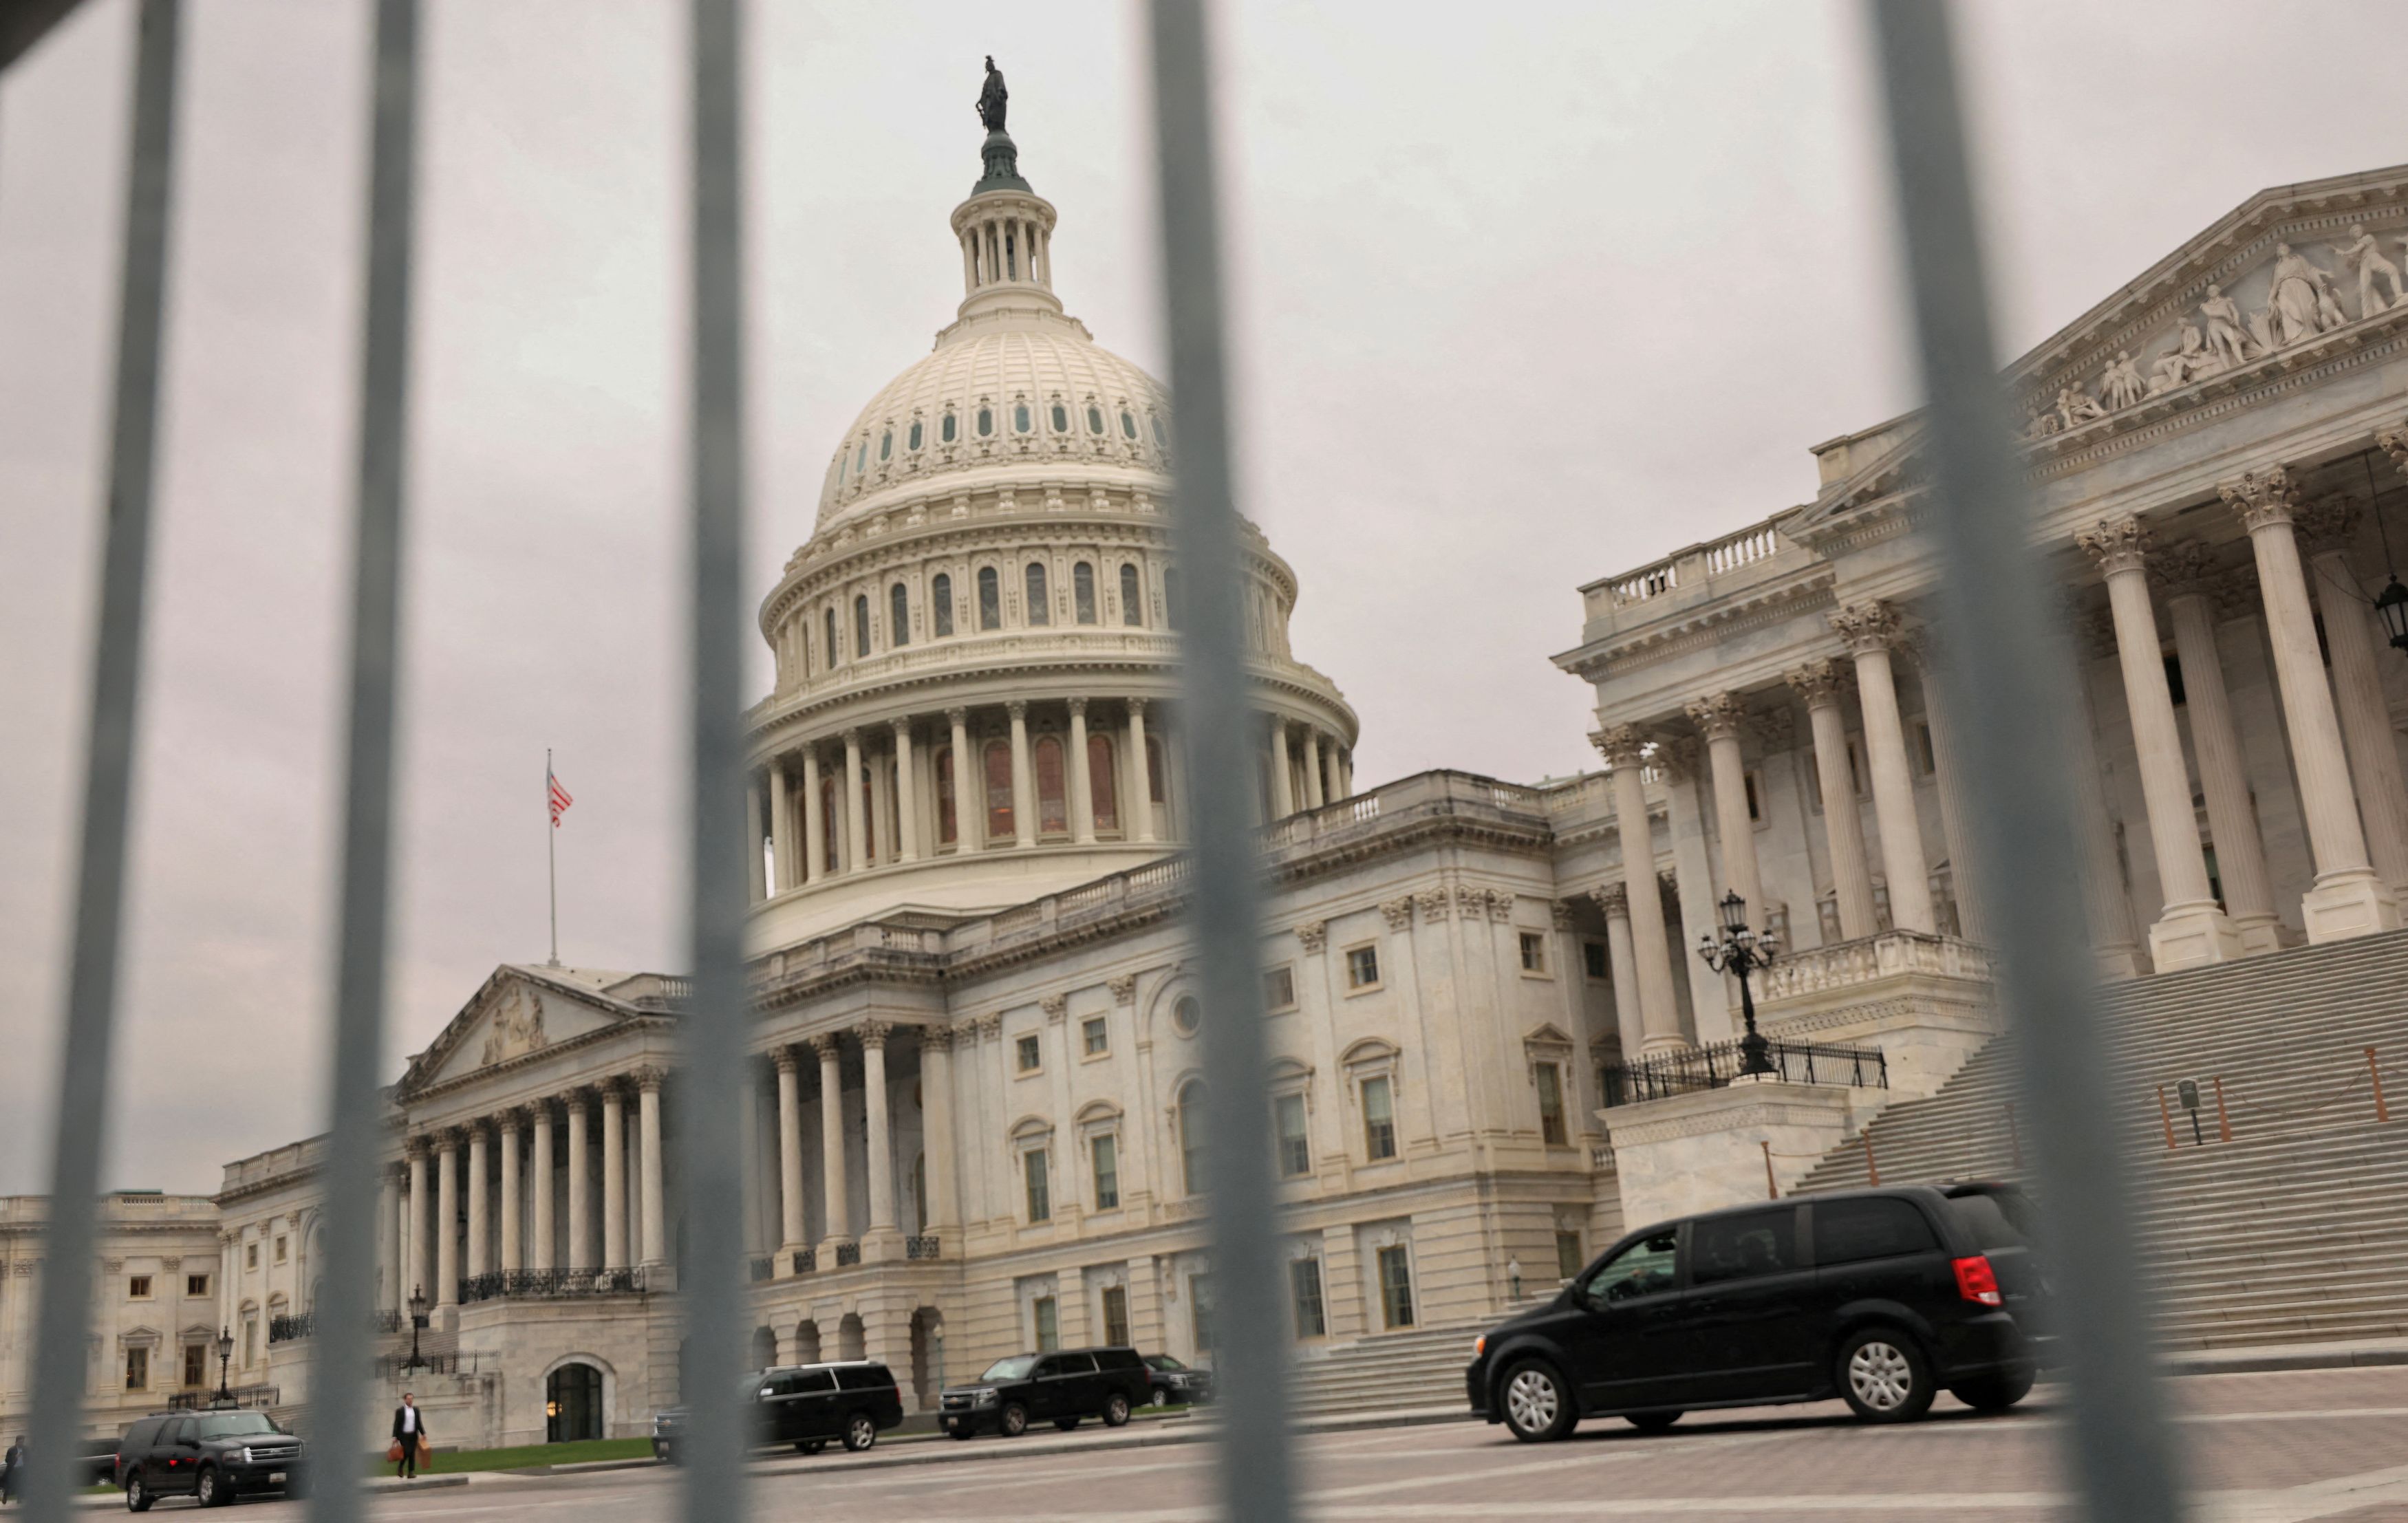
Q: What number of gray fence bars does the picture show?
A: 5